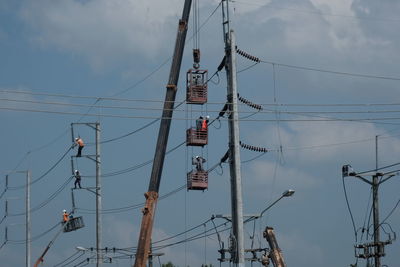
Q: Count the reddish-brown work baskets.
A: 3